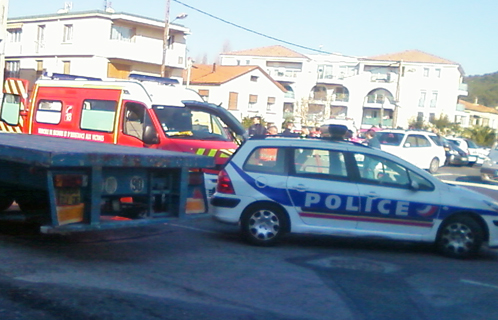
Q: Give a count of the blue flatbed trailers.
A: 1